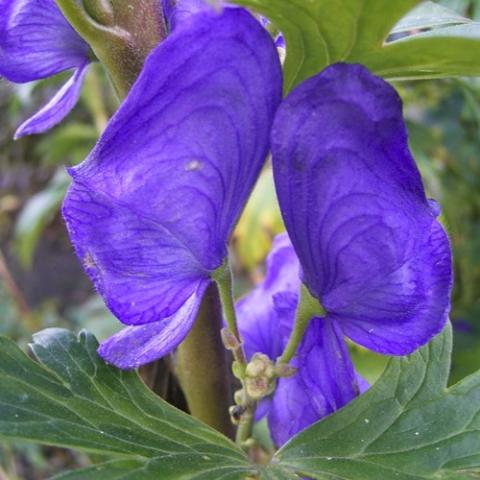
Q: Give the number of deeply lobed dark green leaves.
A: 2